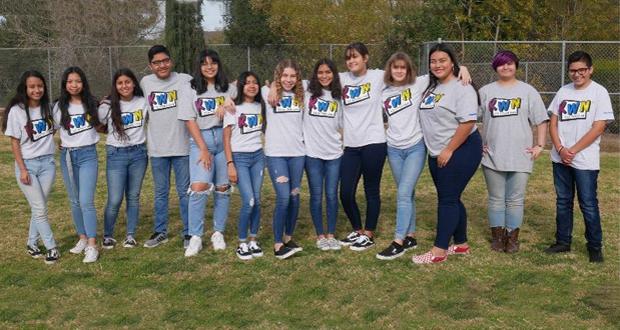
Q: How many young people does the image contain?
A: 13